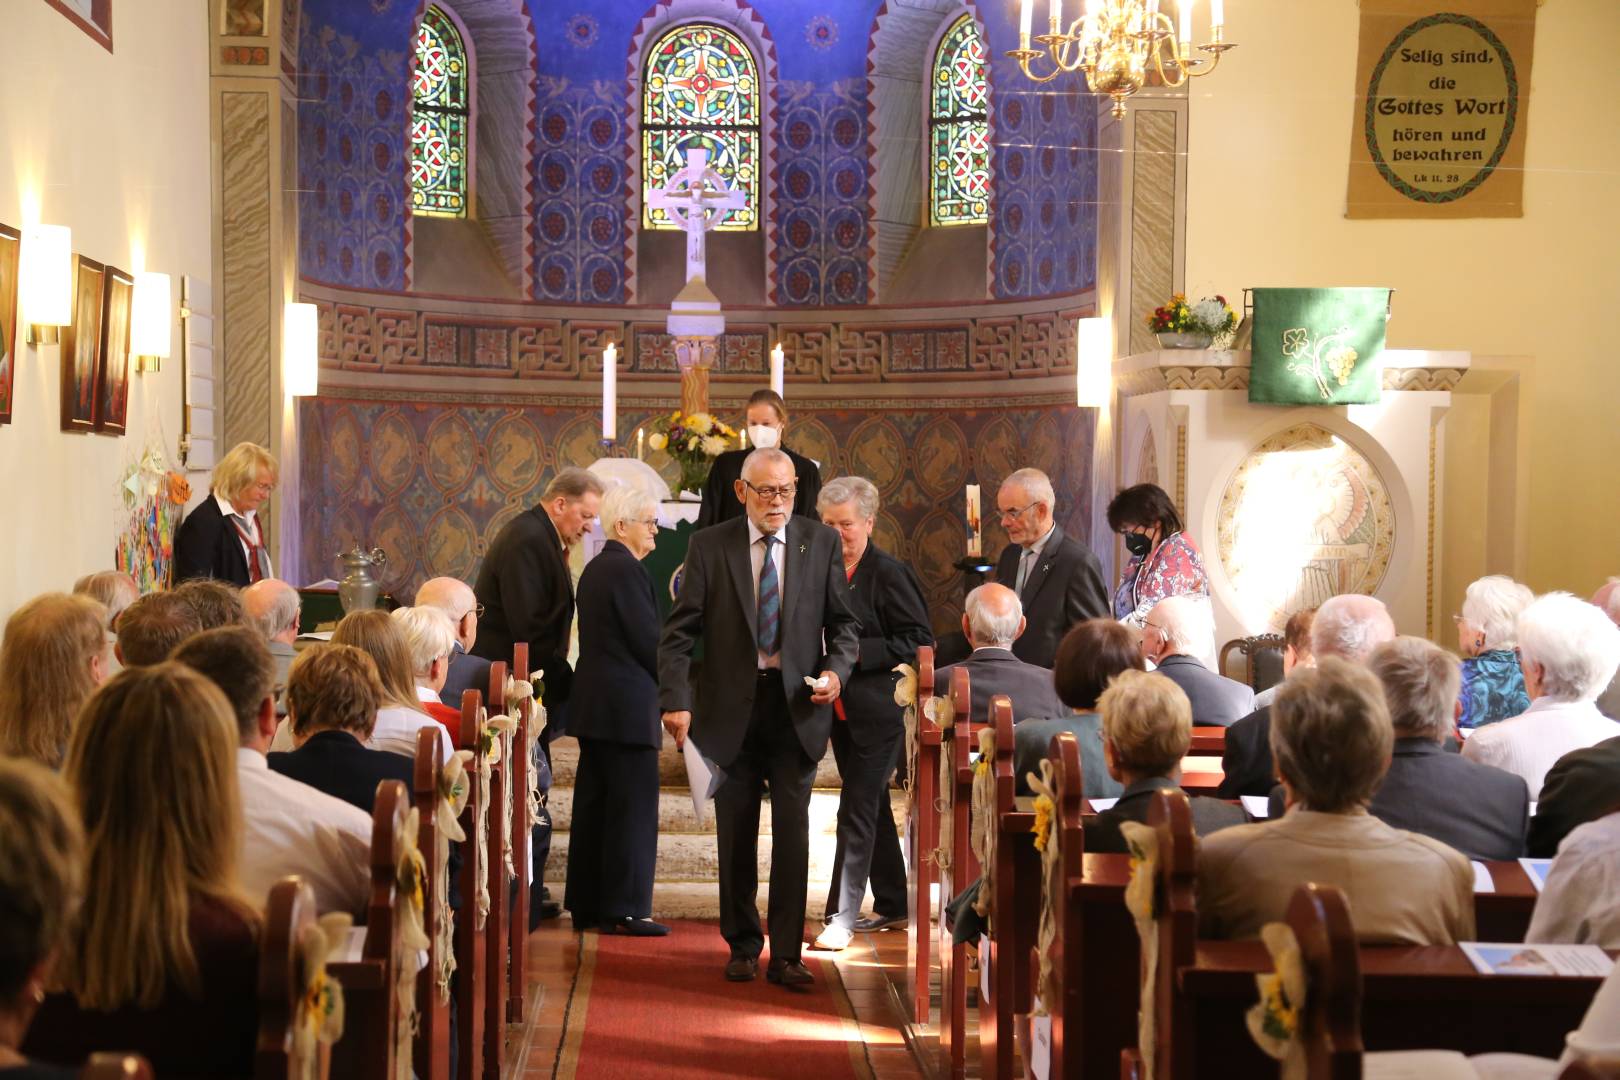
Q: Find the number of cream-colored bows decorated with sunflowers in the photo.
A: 12